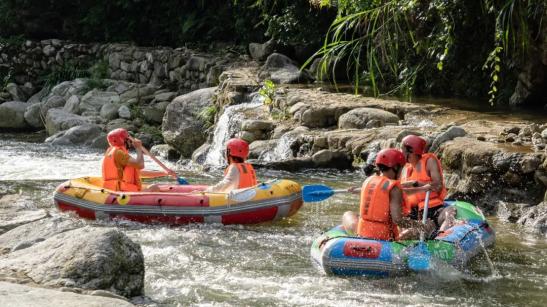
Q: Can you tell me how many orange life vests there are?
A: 4